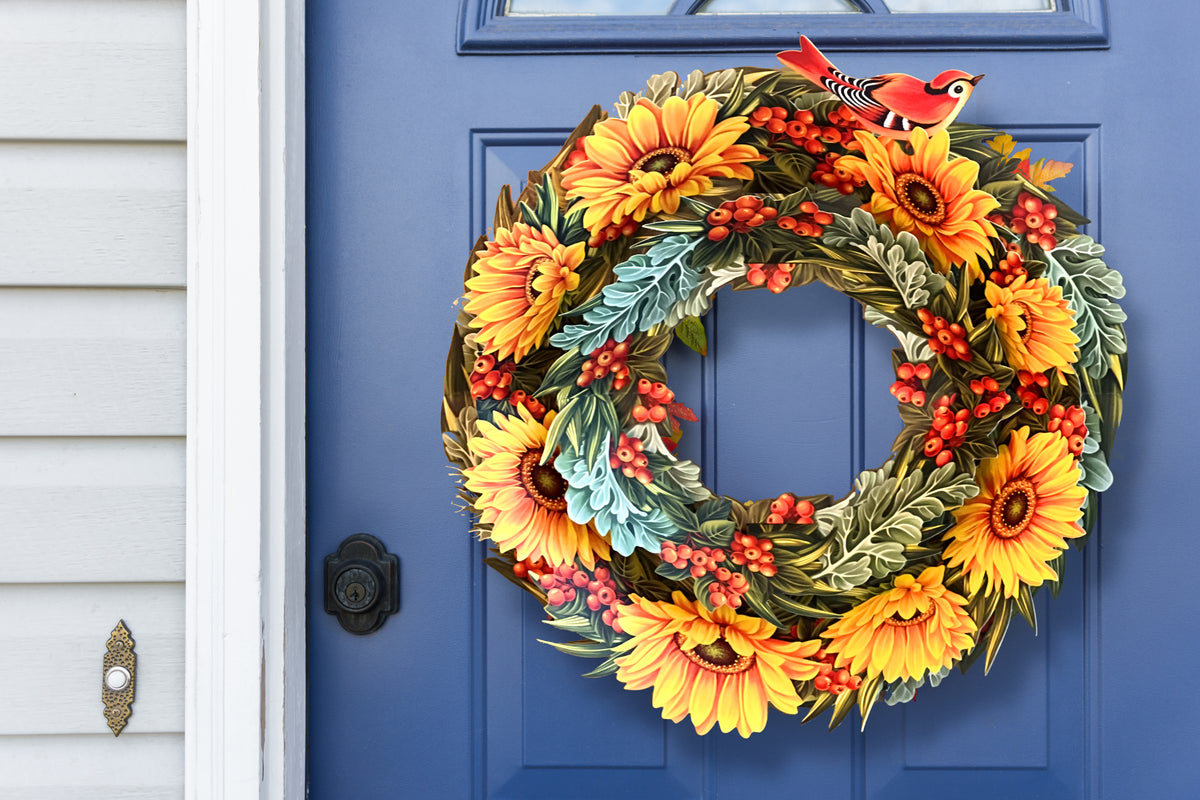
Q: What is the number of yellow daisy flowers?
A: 8